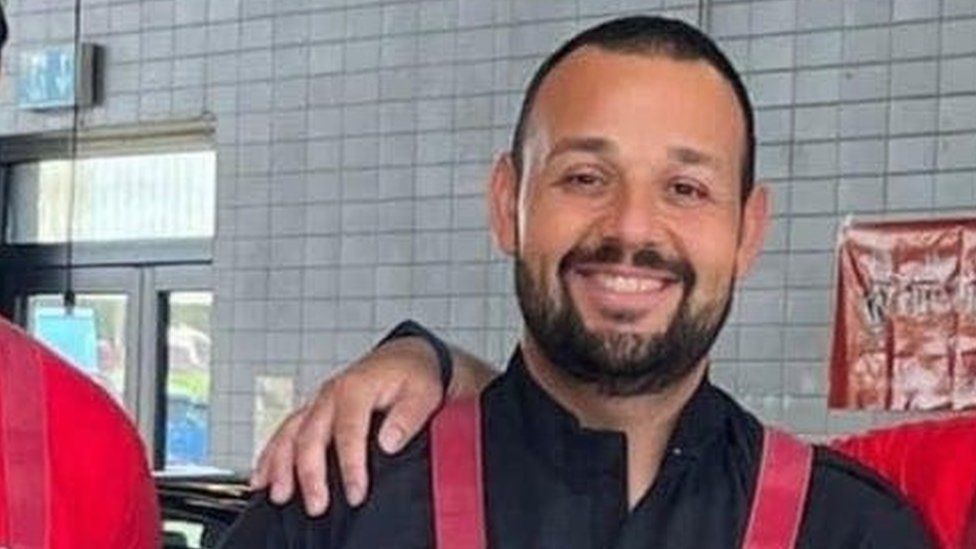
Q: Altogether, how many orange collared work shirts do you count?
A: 0